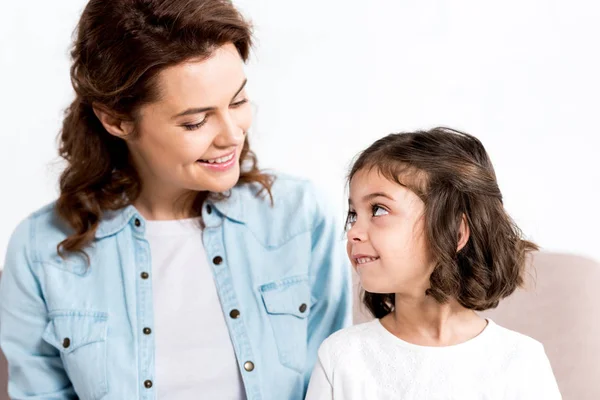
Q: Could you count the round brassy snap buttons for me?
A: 10